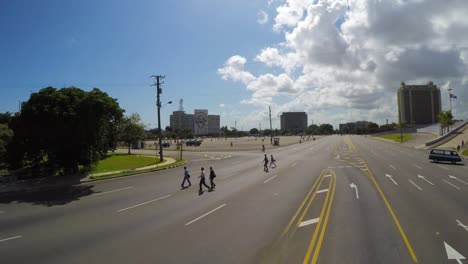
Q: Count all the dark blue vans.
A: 1